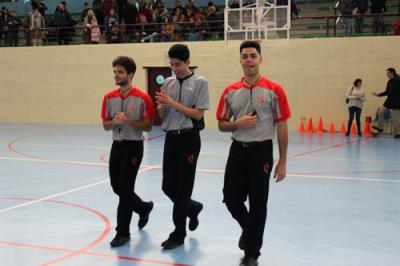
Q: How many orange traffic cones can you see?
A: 7